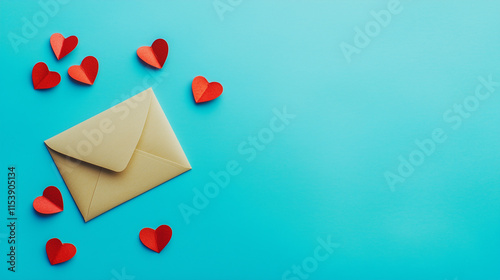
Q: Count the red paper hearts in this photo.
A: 8